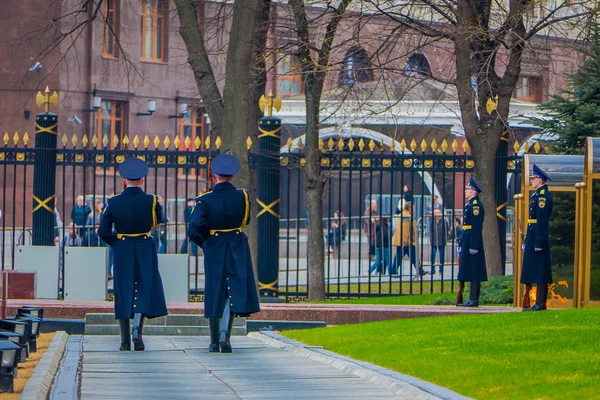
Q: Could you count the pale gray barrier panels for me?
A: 3